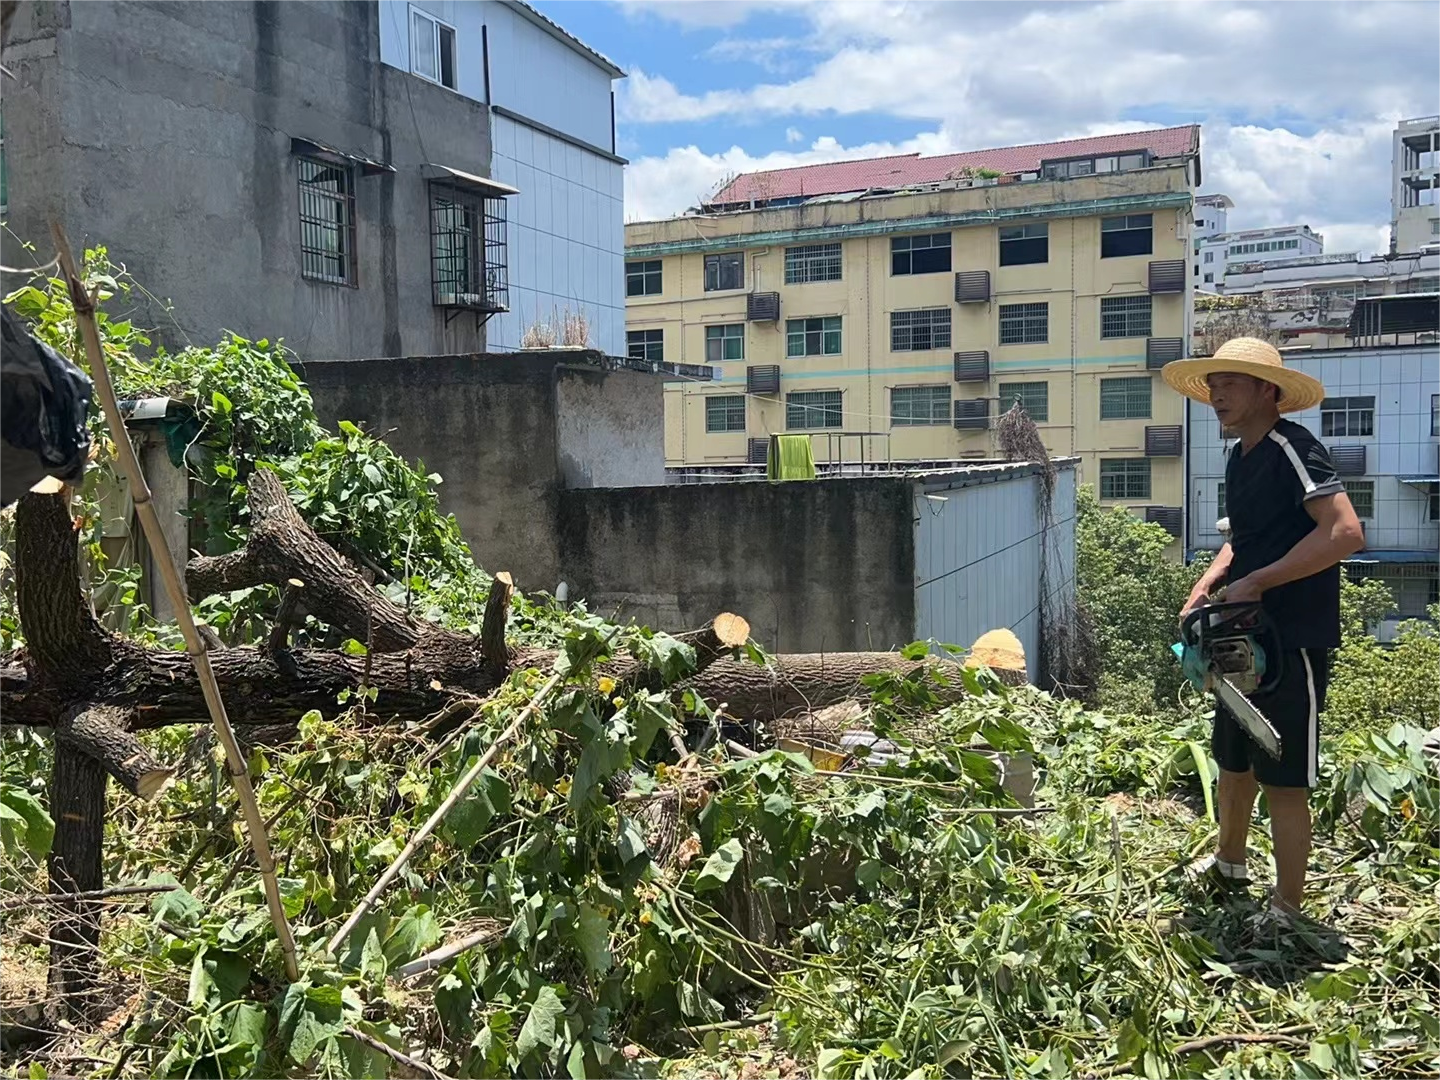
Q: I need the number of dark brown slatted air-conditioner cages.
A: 11